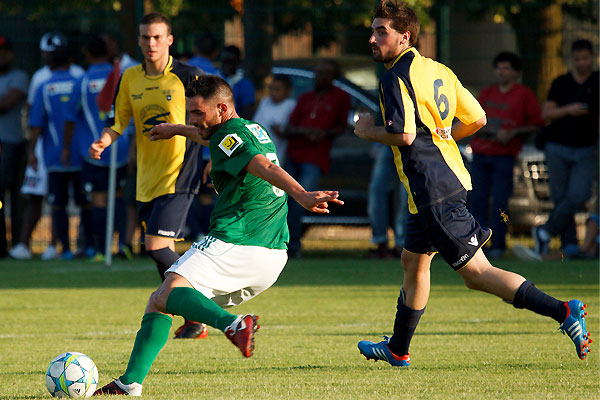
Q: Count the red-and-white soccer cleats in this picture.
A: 2